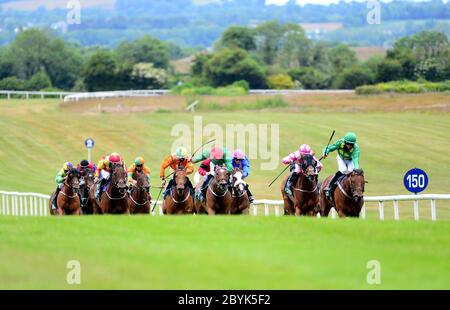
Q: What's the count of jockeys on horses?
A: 9